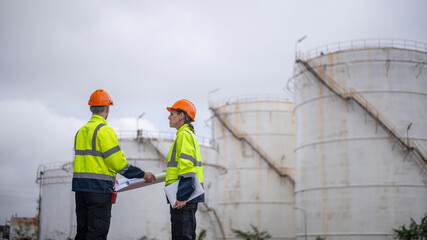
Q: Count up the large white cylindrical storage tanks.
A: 4